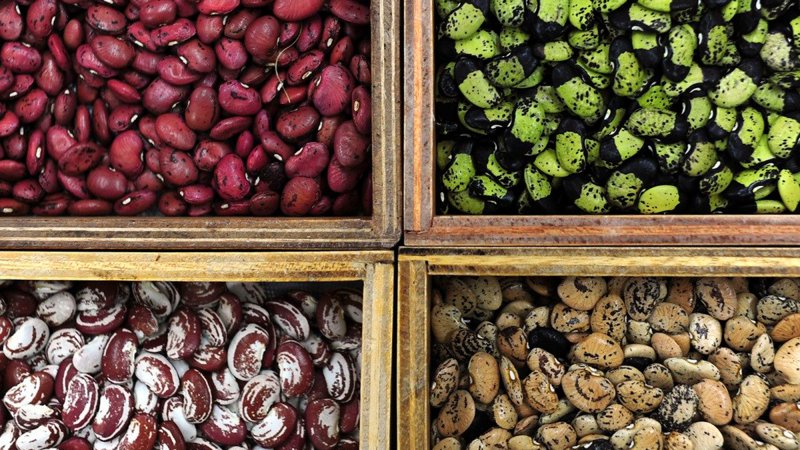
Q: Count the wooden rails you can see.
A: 8